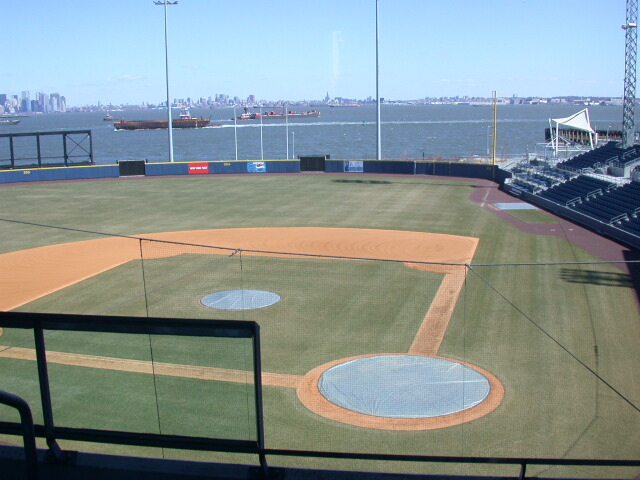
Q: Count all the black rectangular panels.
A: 2